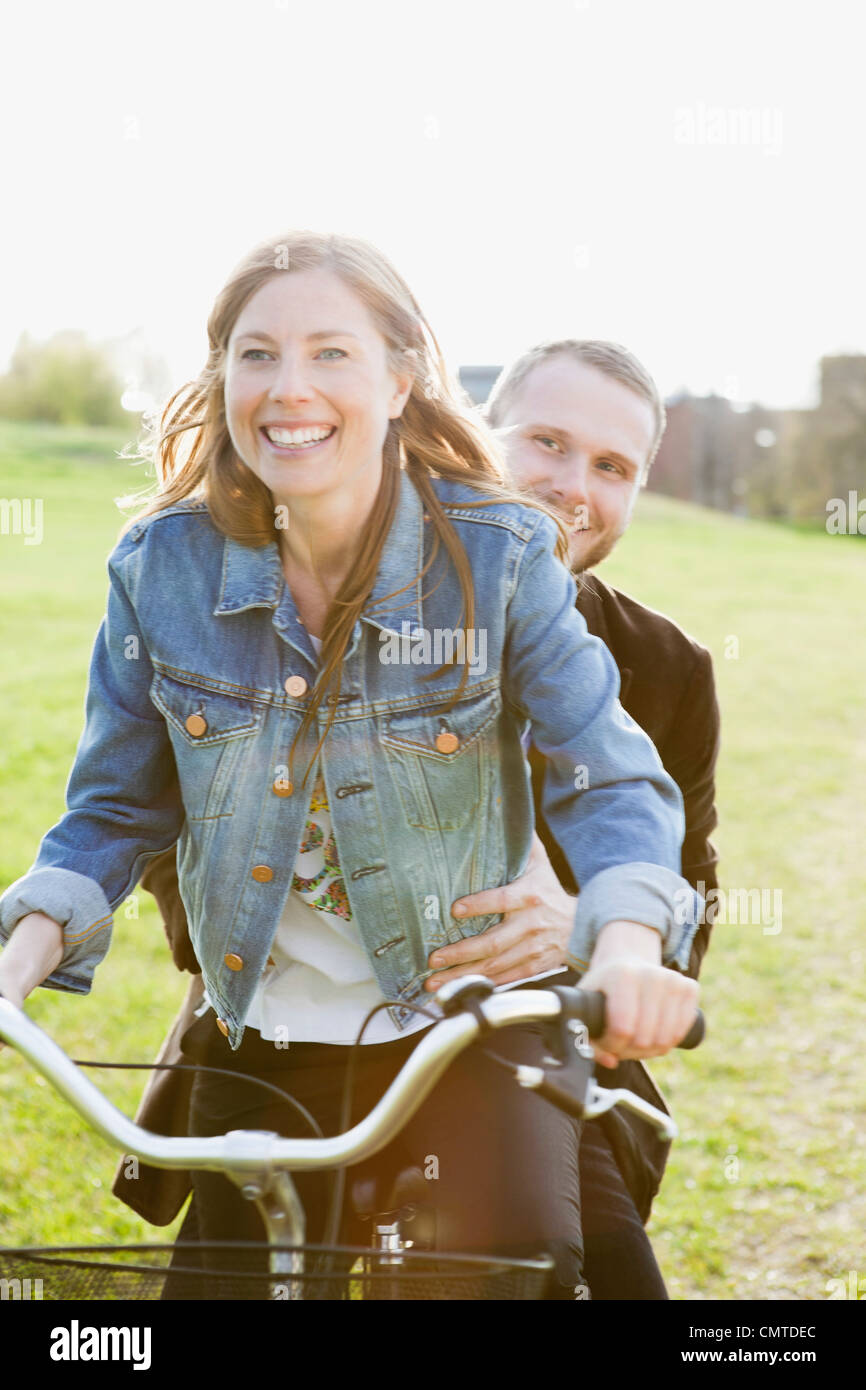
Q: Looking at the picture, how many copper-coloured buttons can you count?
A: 7